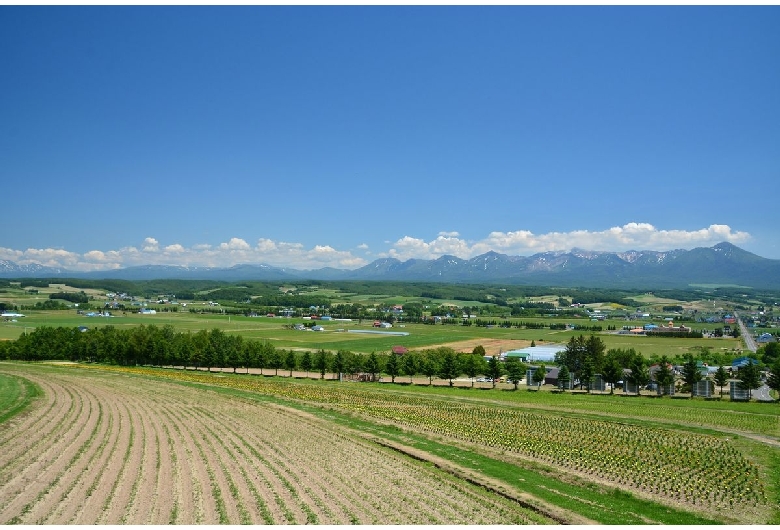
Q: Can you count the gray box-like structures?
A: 7